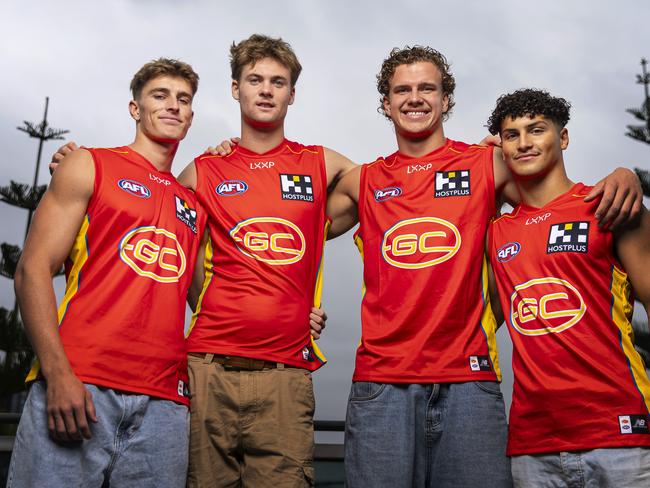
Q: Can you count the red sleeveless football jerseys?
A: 4